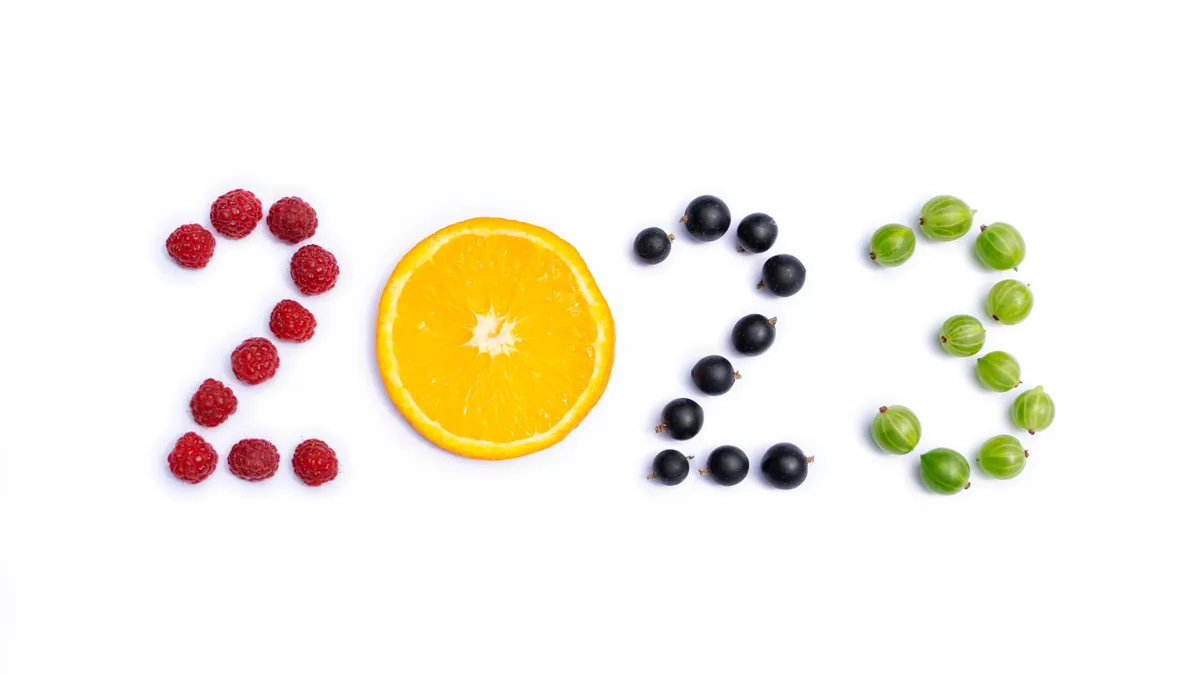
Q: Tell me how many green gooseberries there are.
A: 10